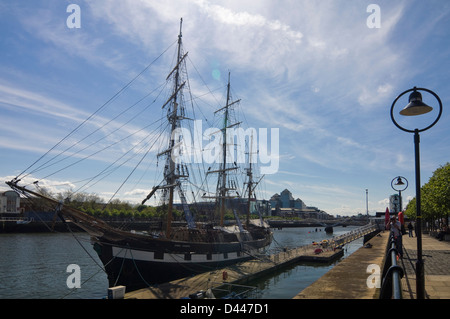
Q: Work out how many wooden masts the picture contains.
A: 3